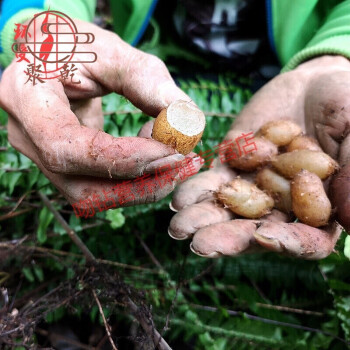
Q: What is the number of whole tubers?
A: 7